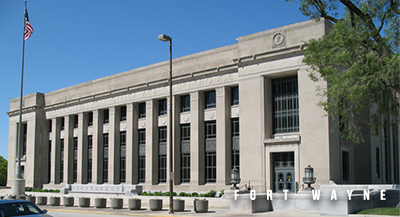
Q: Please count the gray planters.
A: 13